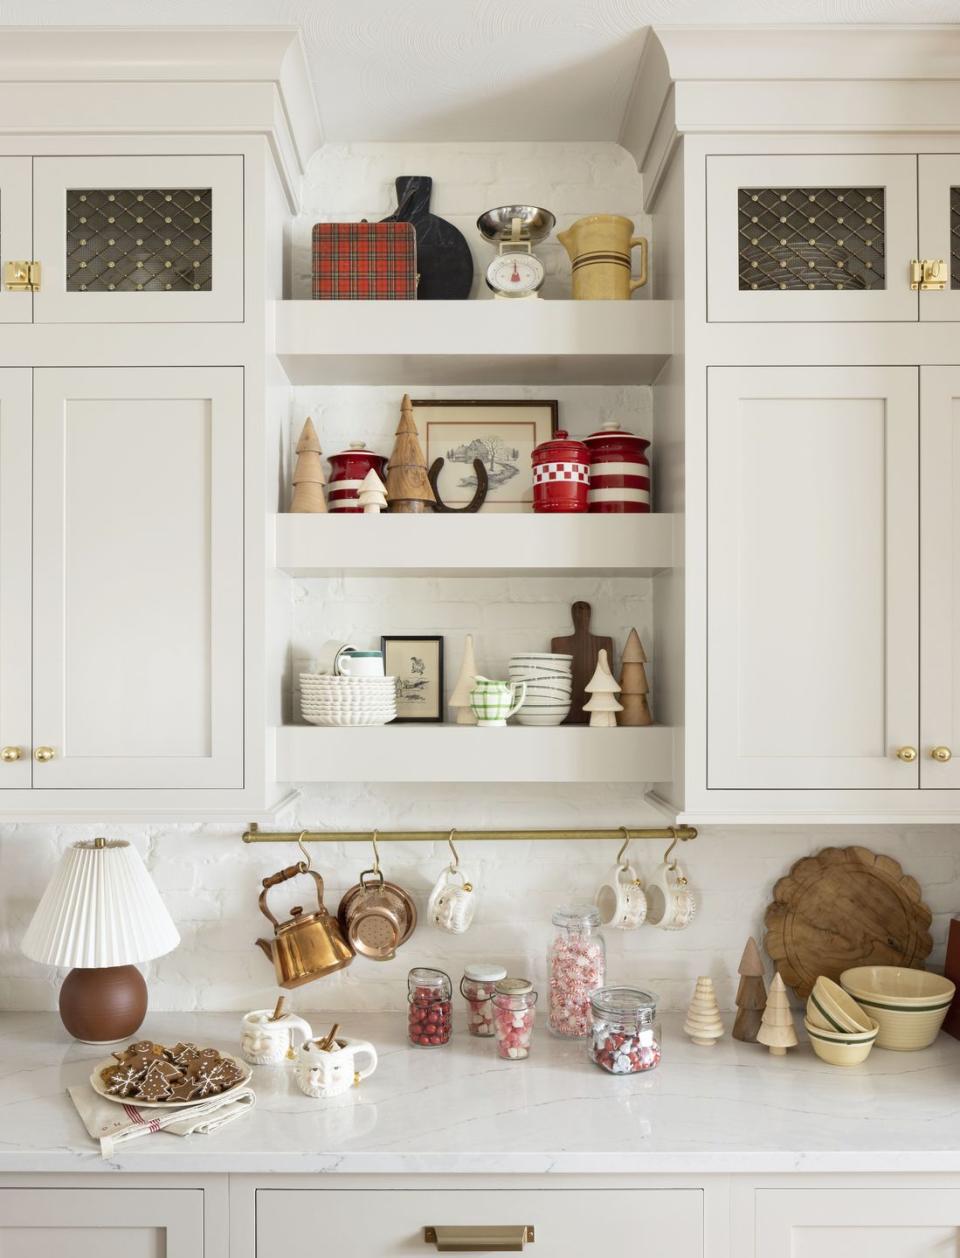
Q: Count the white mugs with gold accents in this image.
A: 5